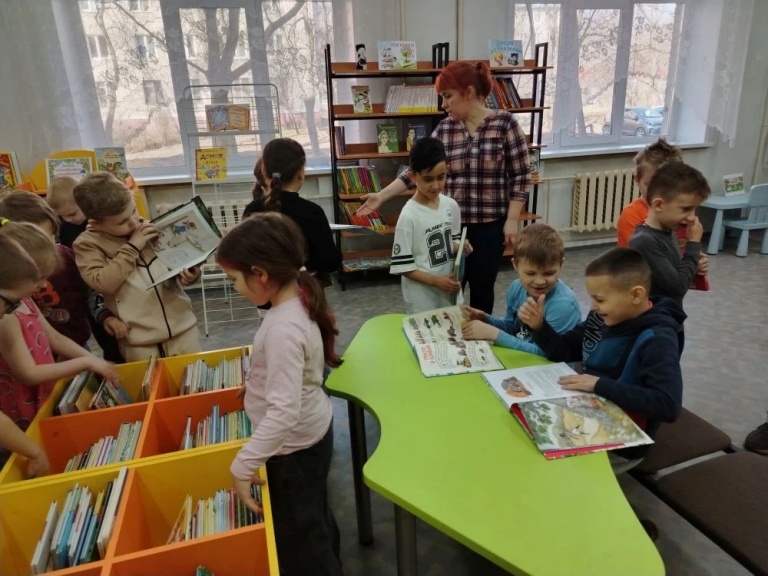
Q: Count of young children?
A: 12